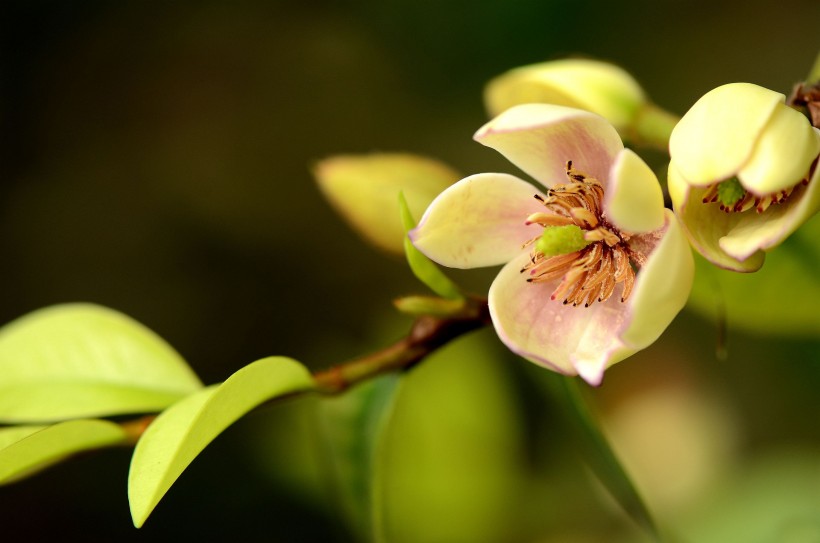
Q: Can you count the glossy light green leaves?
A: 3